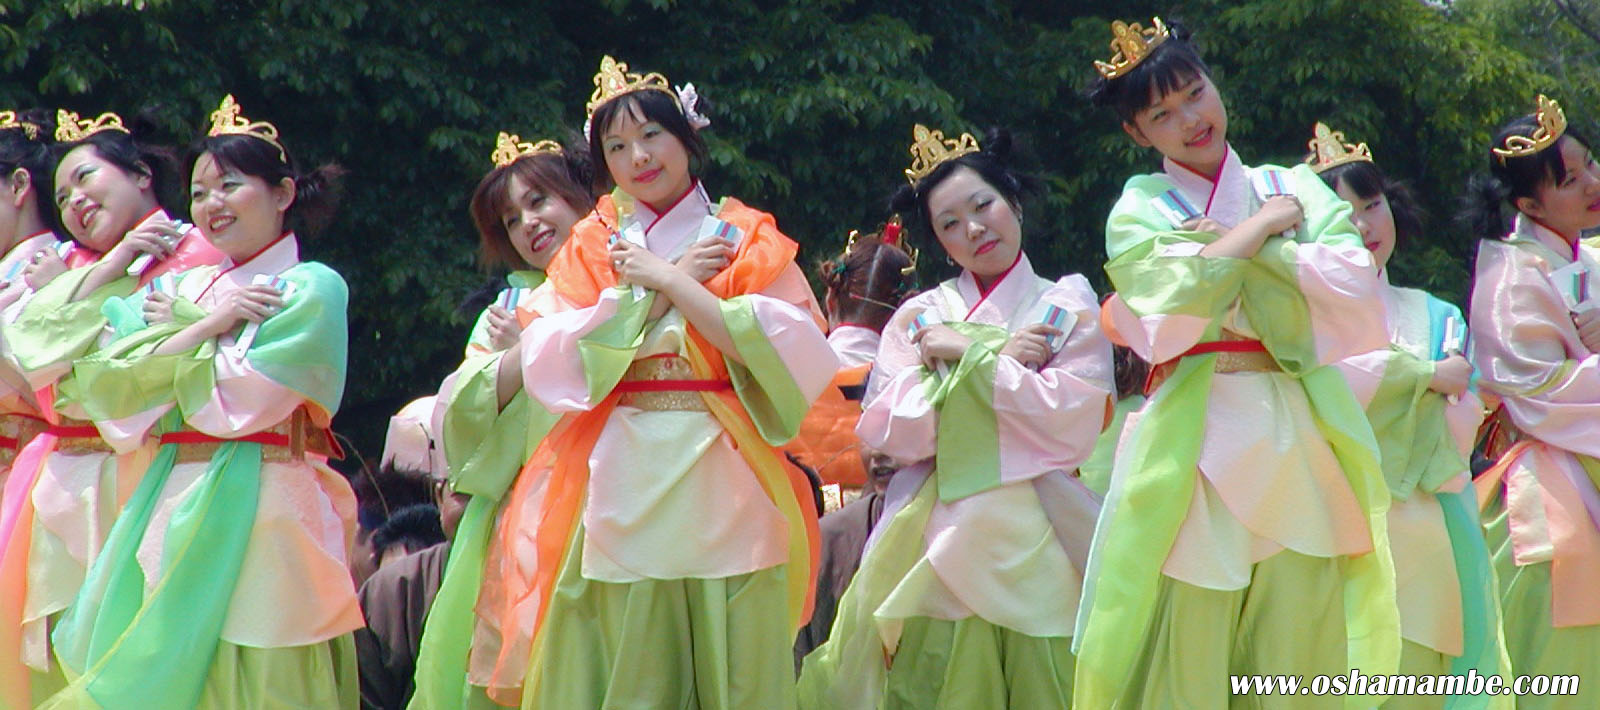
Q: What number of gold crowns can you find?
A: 10